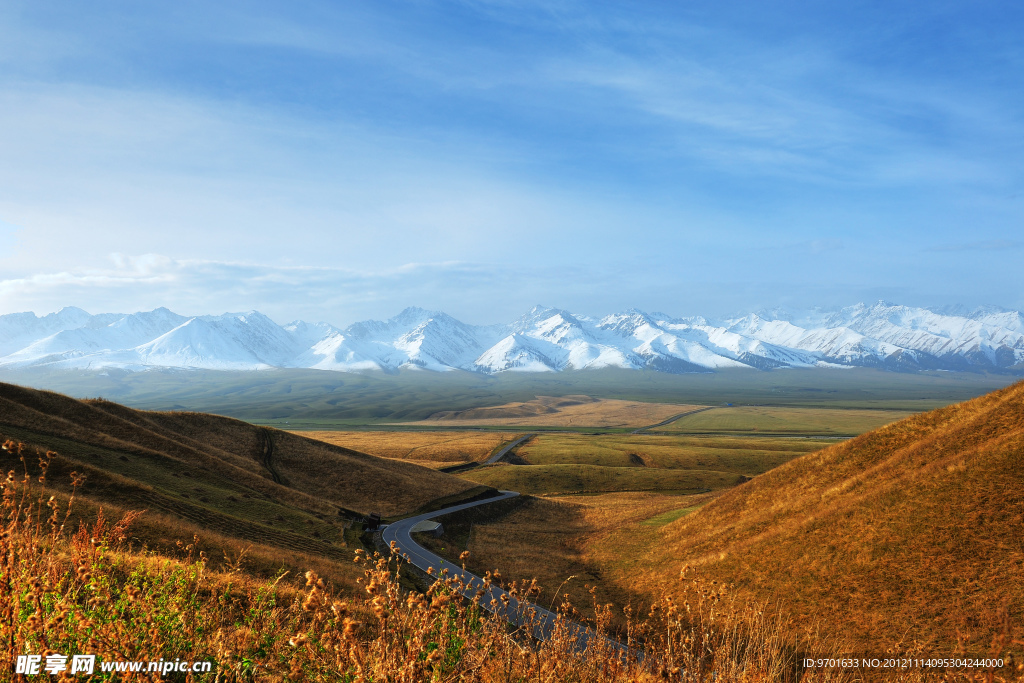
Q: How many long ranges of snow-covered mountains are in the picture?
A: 1